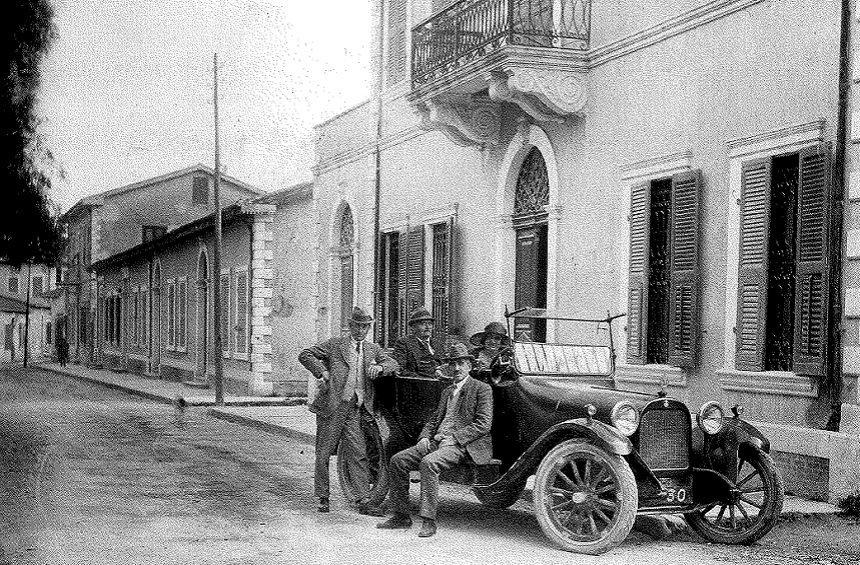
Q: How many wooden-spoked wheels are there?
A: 3